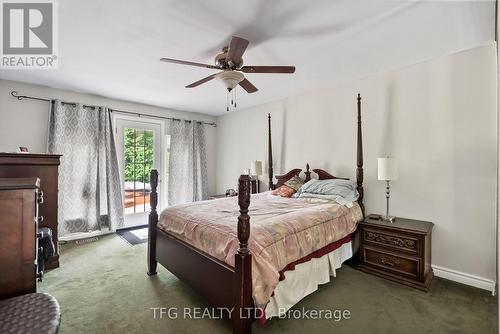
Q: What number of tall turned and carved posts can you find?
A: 4